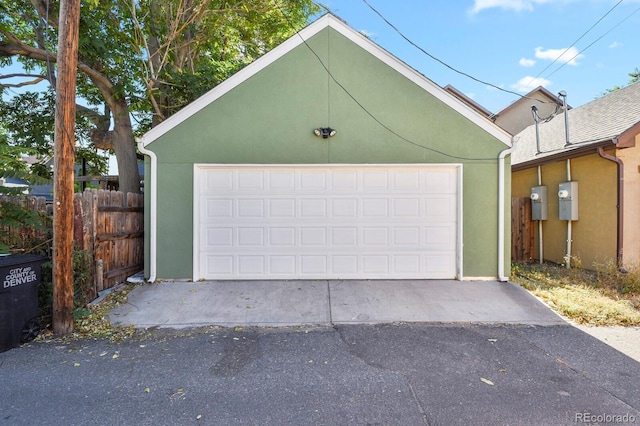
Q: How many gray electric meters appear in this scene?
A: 2